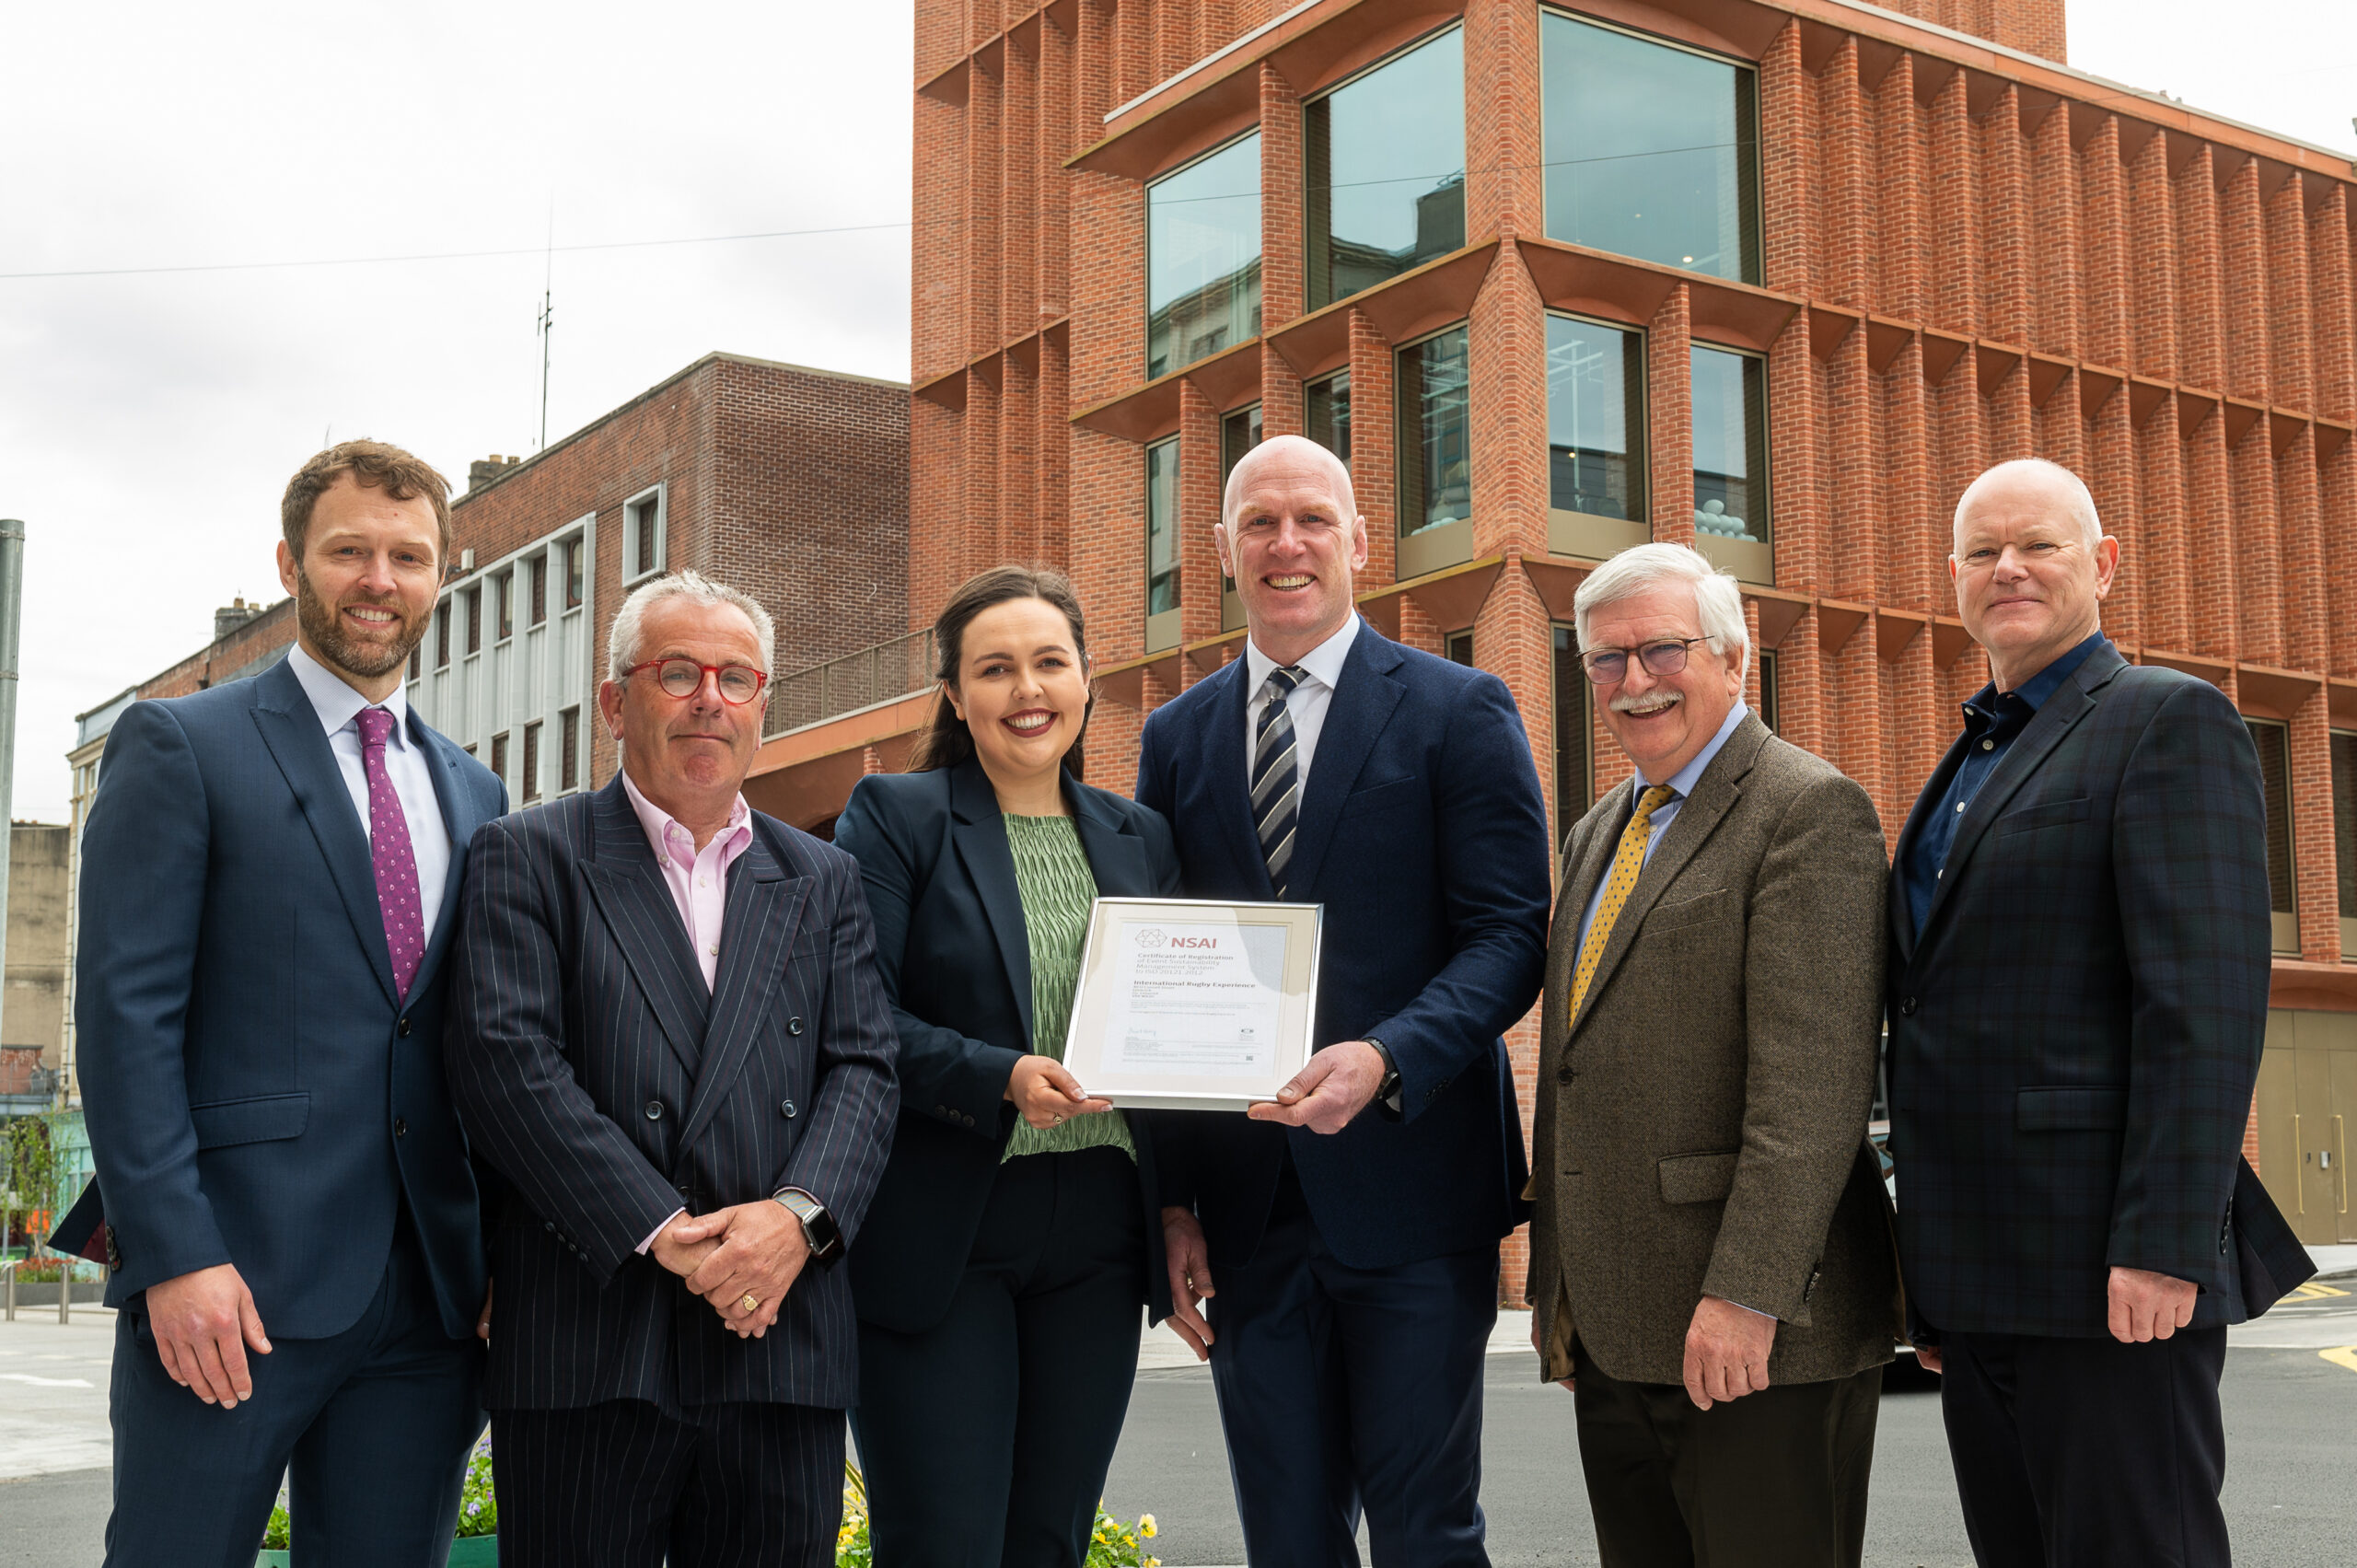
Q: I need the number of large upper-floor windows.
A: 3